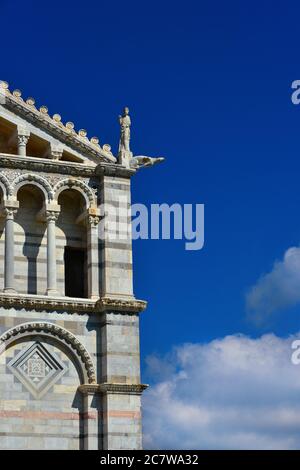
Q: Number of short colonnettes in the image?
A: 2